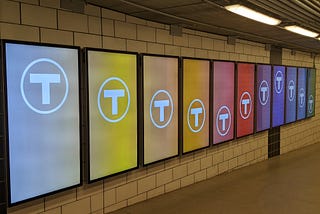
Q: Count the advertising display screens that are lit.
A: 11